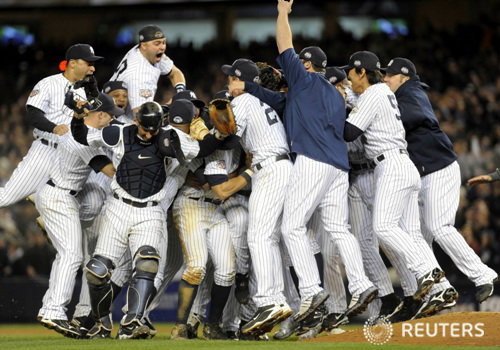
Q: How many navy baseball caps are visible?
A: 12